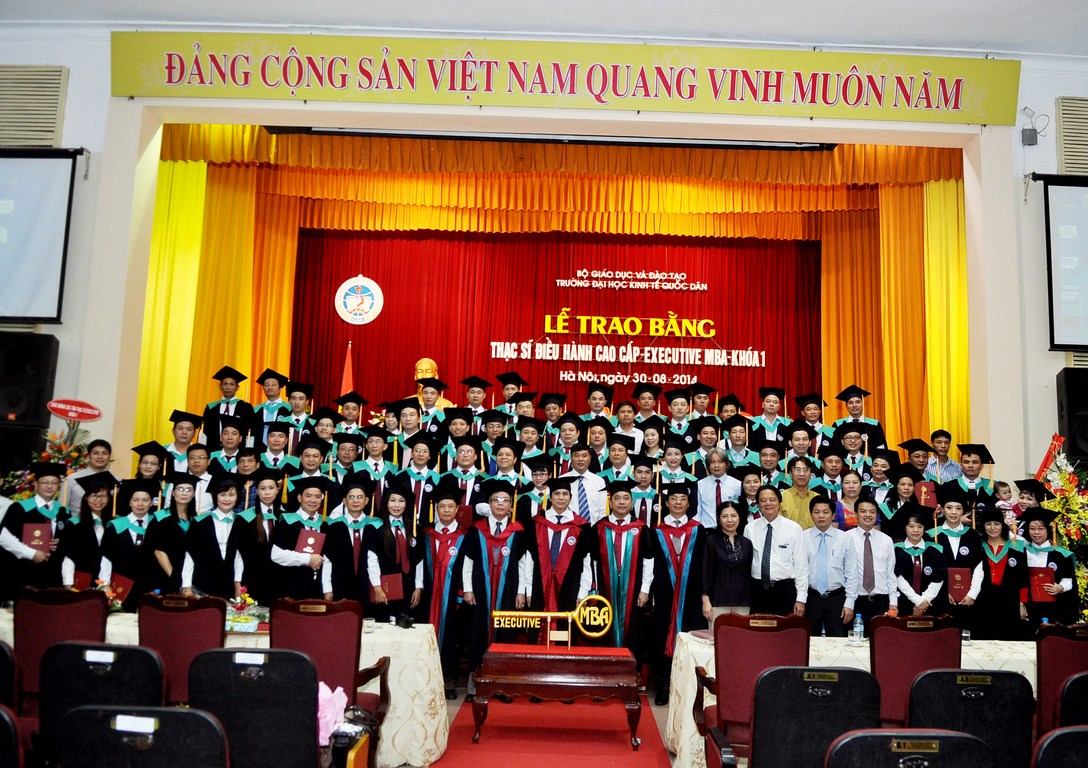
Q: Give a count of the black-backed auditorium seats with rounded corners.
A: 10